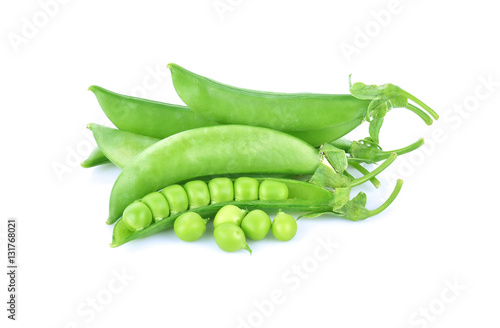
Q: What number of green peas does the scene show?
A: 12